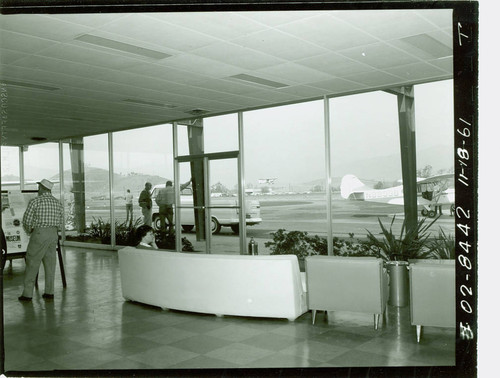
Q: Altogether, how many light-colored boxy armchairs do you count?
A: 2